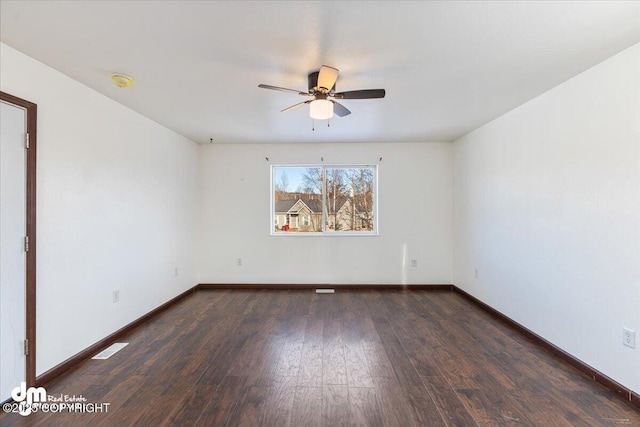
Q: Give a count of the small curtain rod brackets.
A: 3